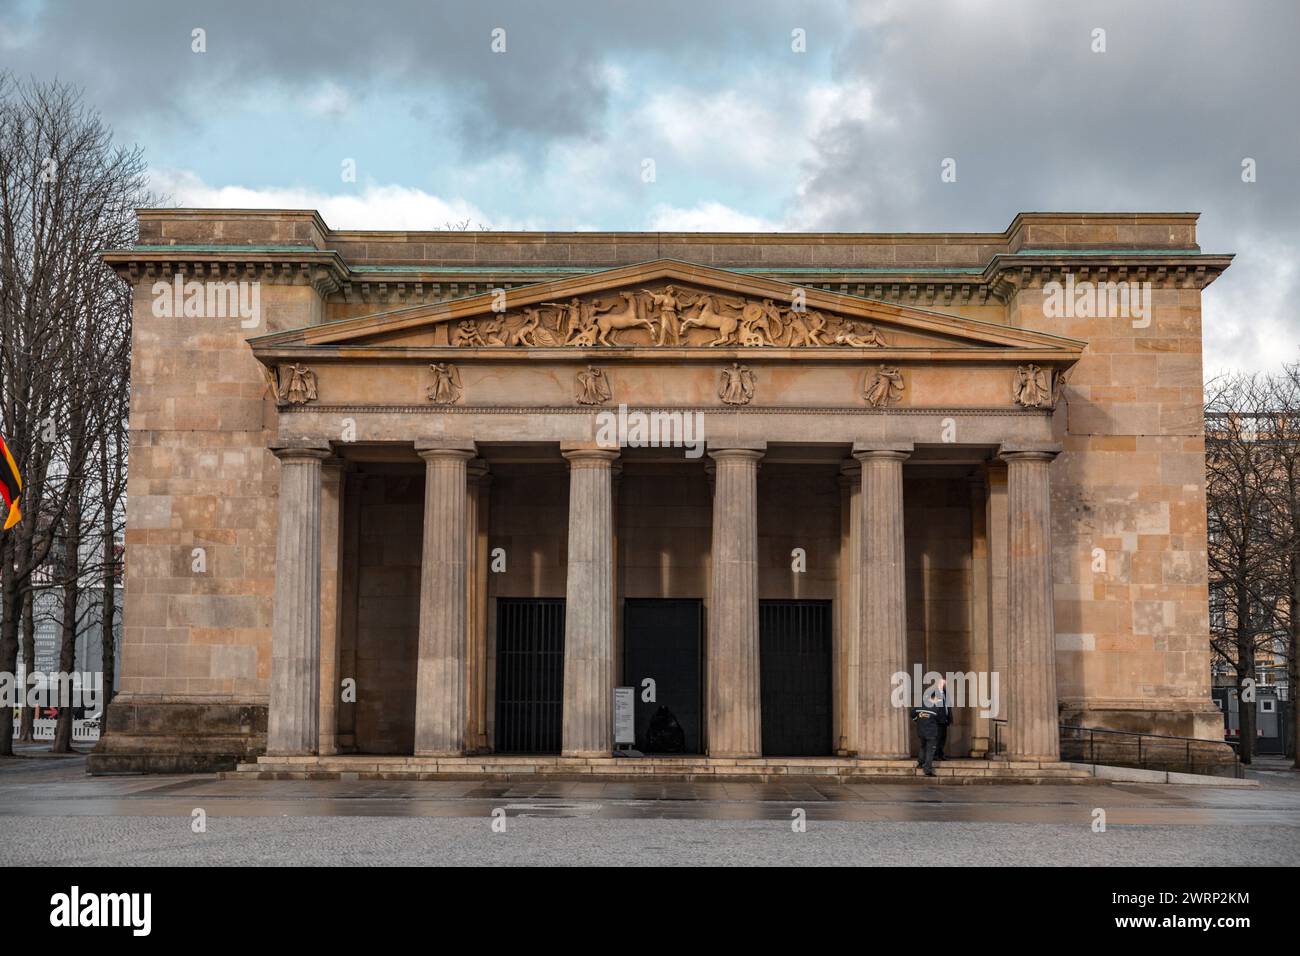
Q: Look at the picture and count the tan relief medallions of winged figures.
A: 6